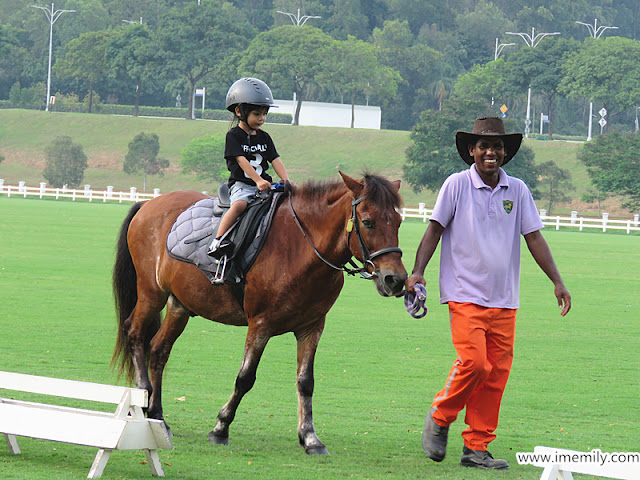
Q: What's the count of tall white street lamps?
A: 6